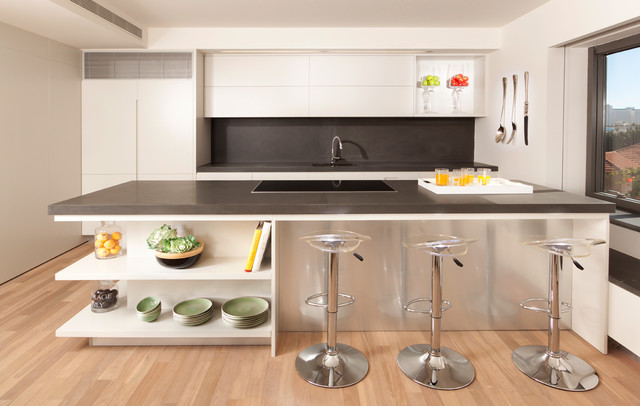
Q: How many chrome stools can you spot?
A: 3